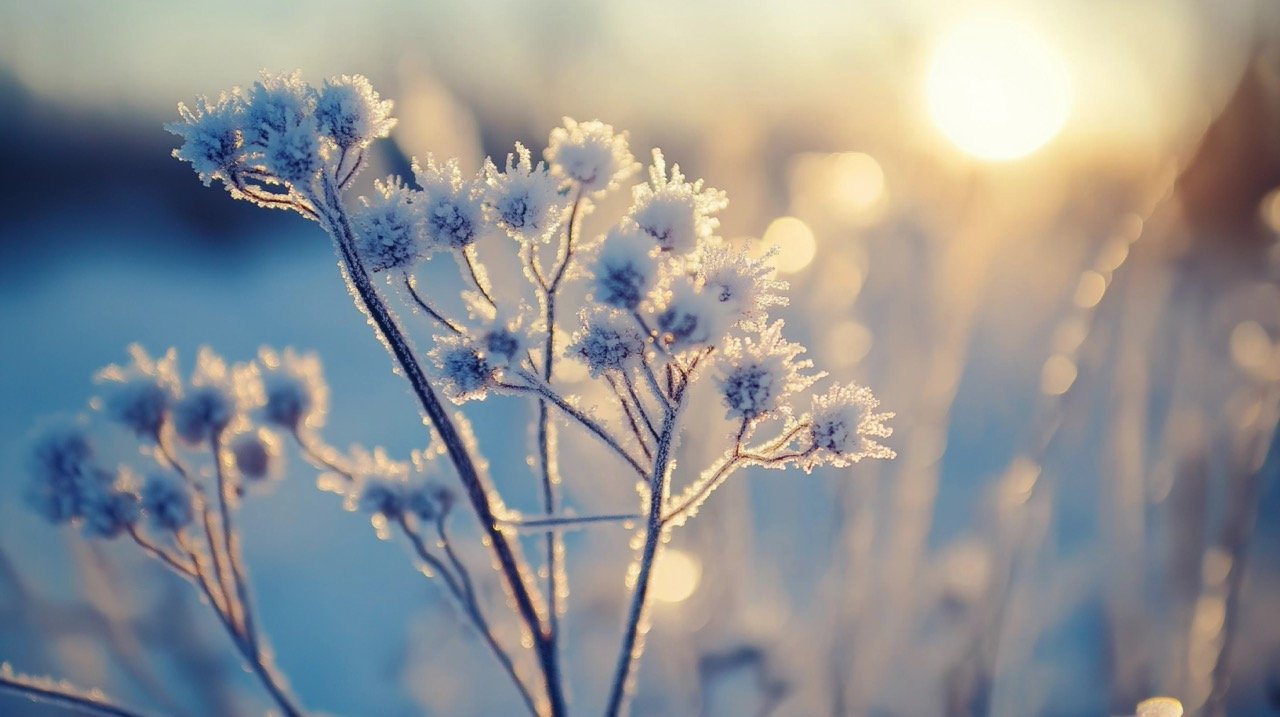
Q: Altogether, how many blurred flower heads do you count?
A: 9